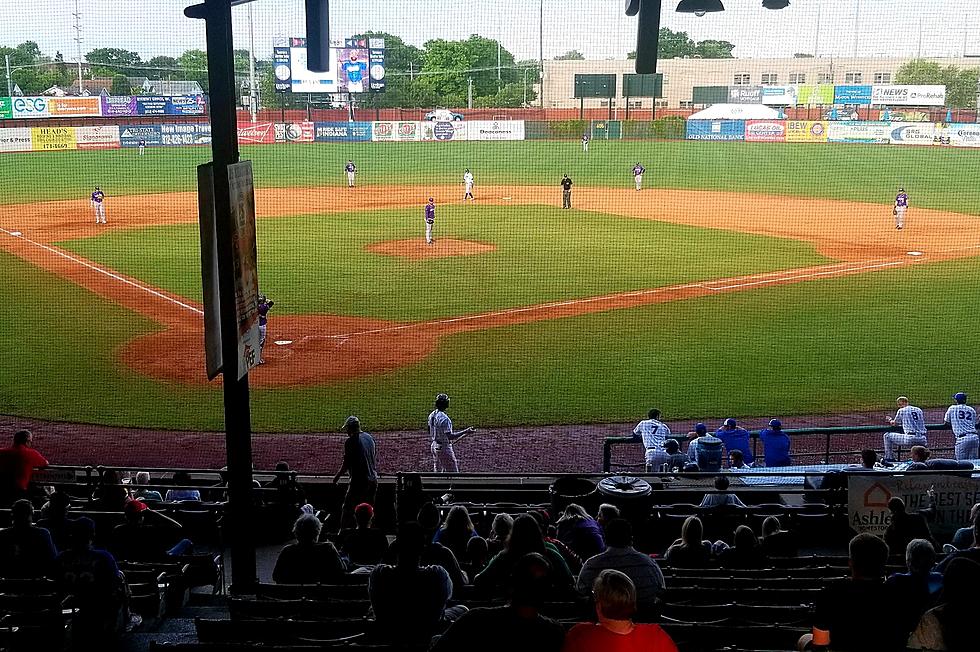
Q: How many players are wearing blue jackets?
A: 2